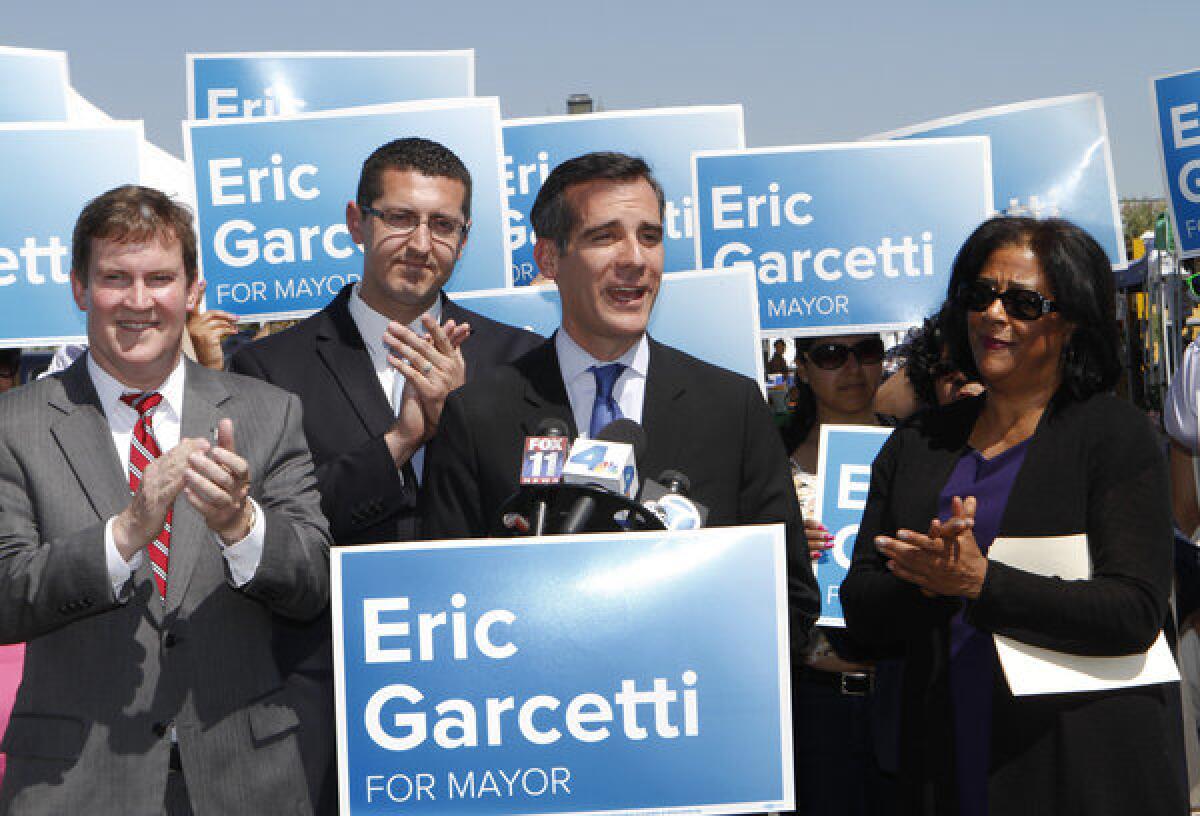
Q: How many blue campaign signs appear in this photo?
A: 11